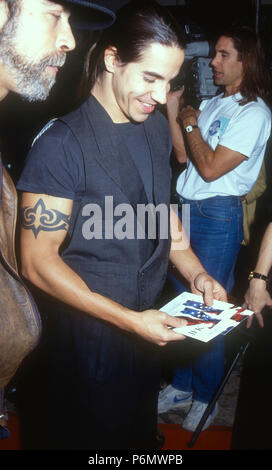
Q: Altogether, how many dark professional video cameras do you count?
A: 1